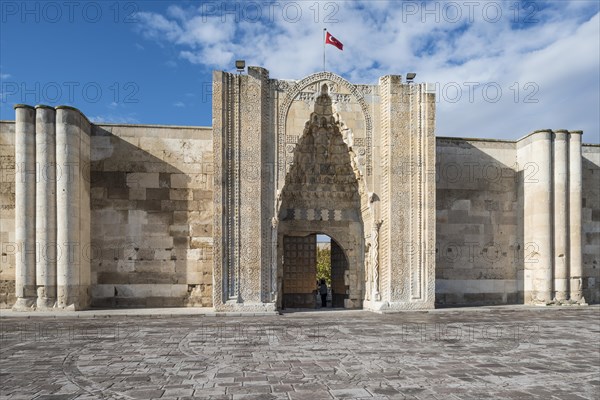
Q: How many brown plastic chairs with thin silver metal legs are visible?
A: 0